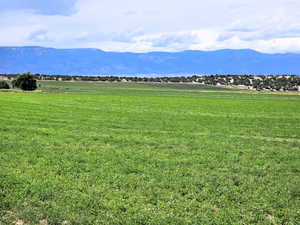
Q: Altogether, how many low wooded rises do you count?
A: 1